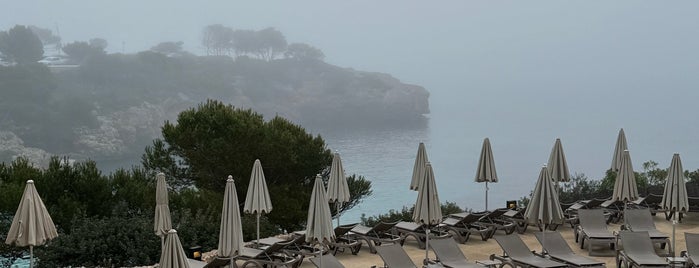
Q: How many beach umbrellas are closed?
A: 15